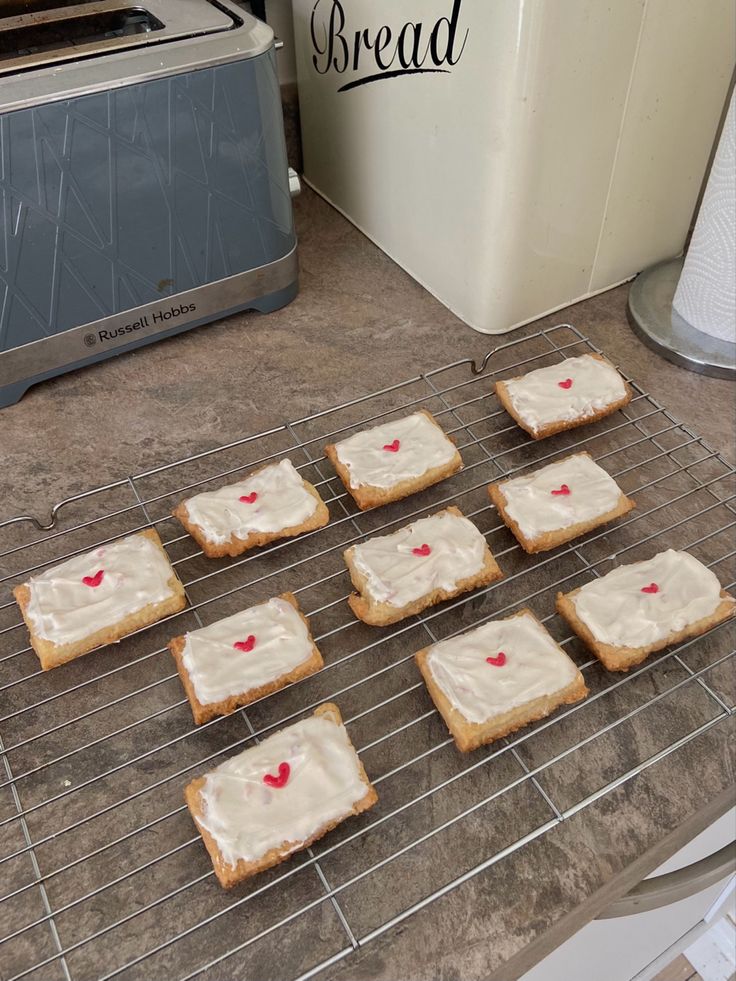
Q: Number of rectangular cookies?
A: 10